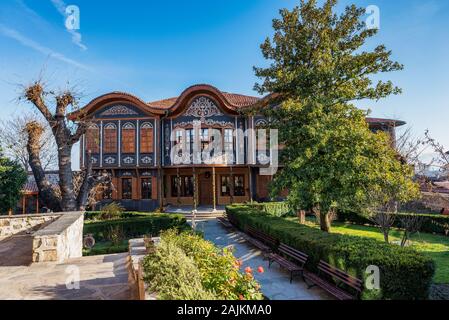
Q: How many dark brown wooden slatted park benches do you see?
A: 4